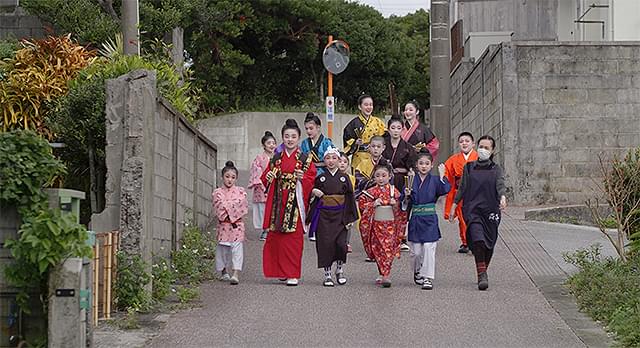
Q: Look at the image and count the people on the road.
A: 14